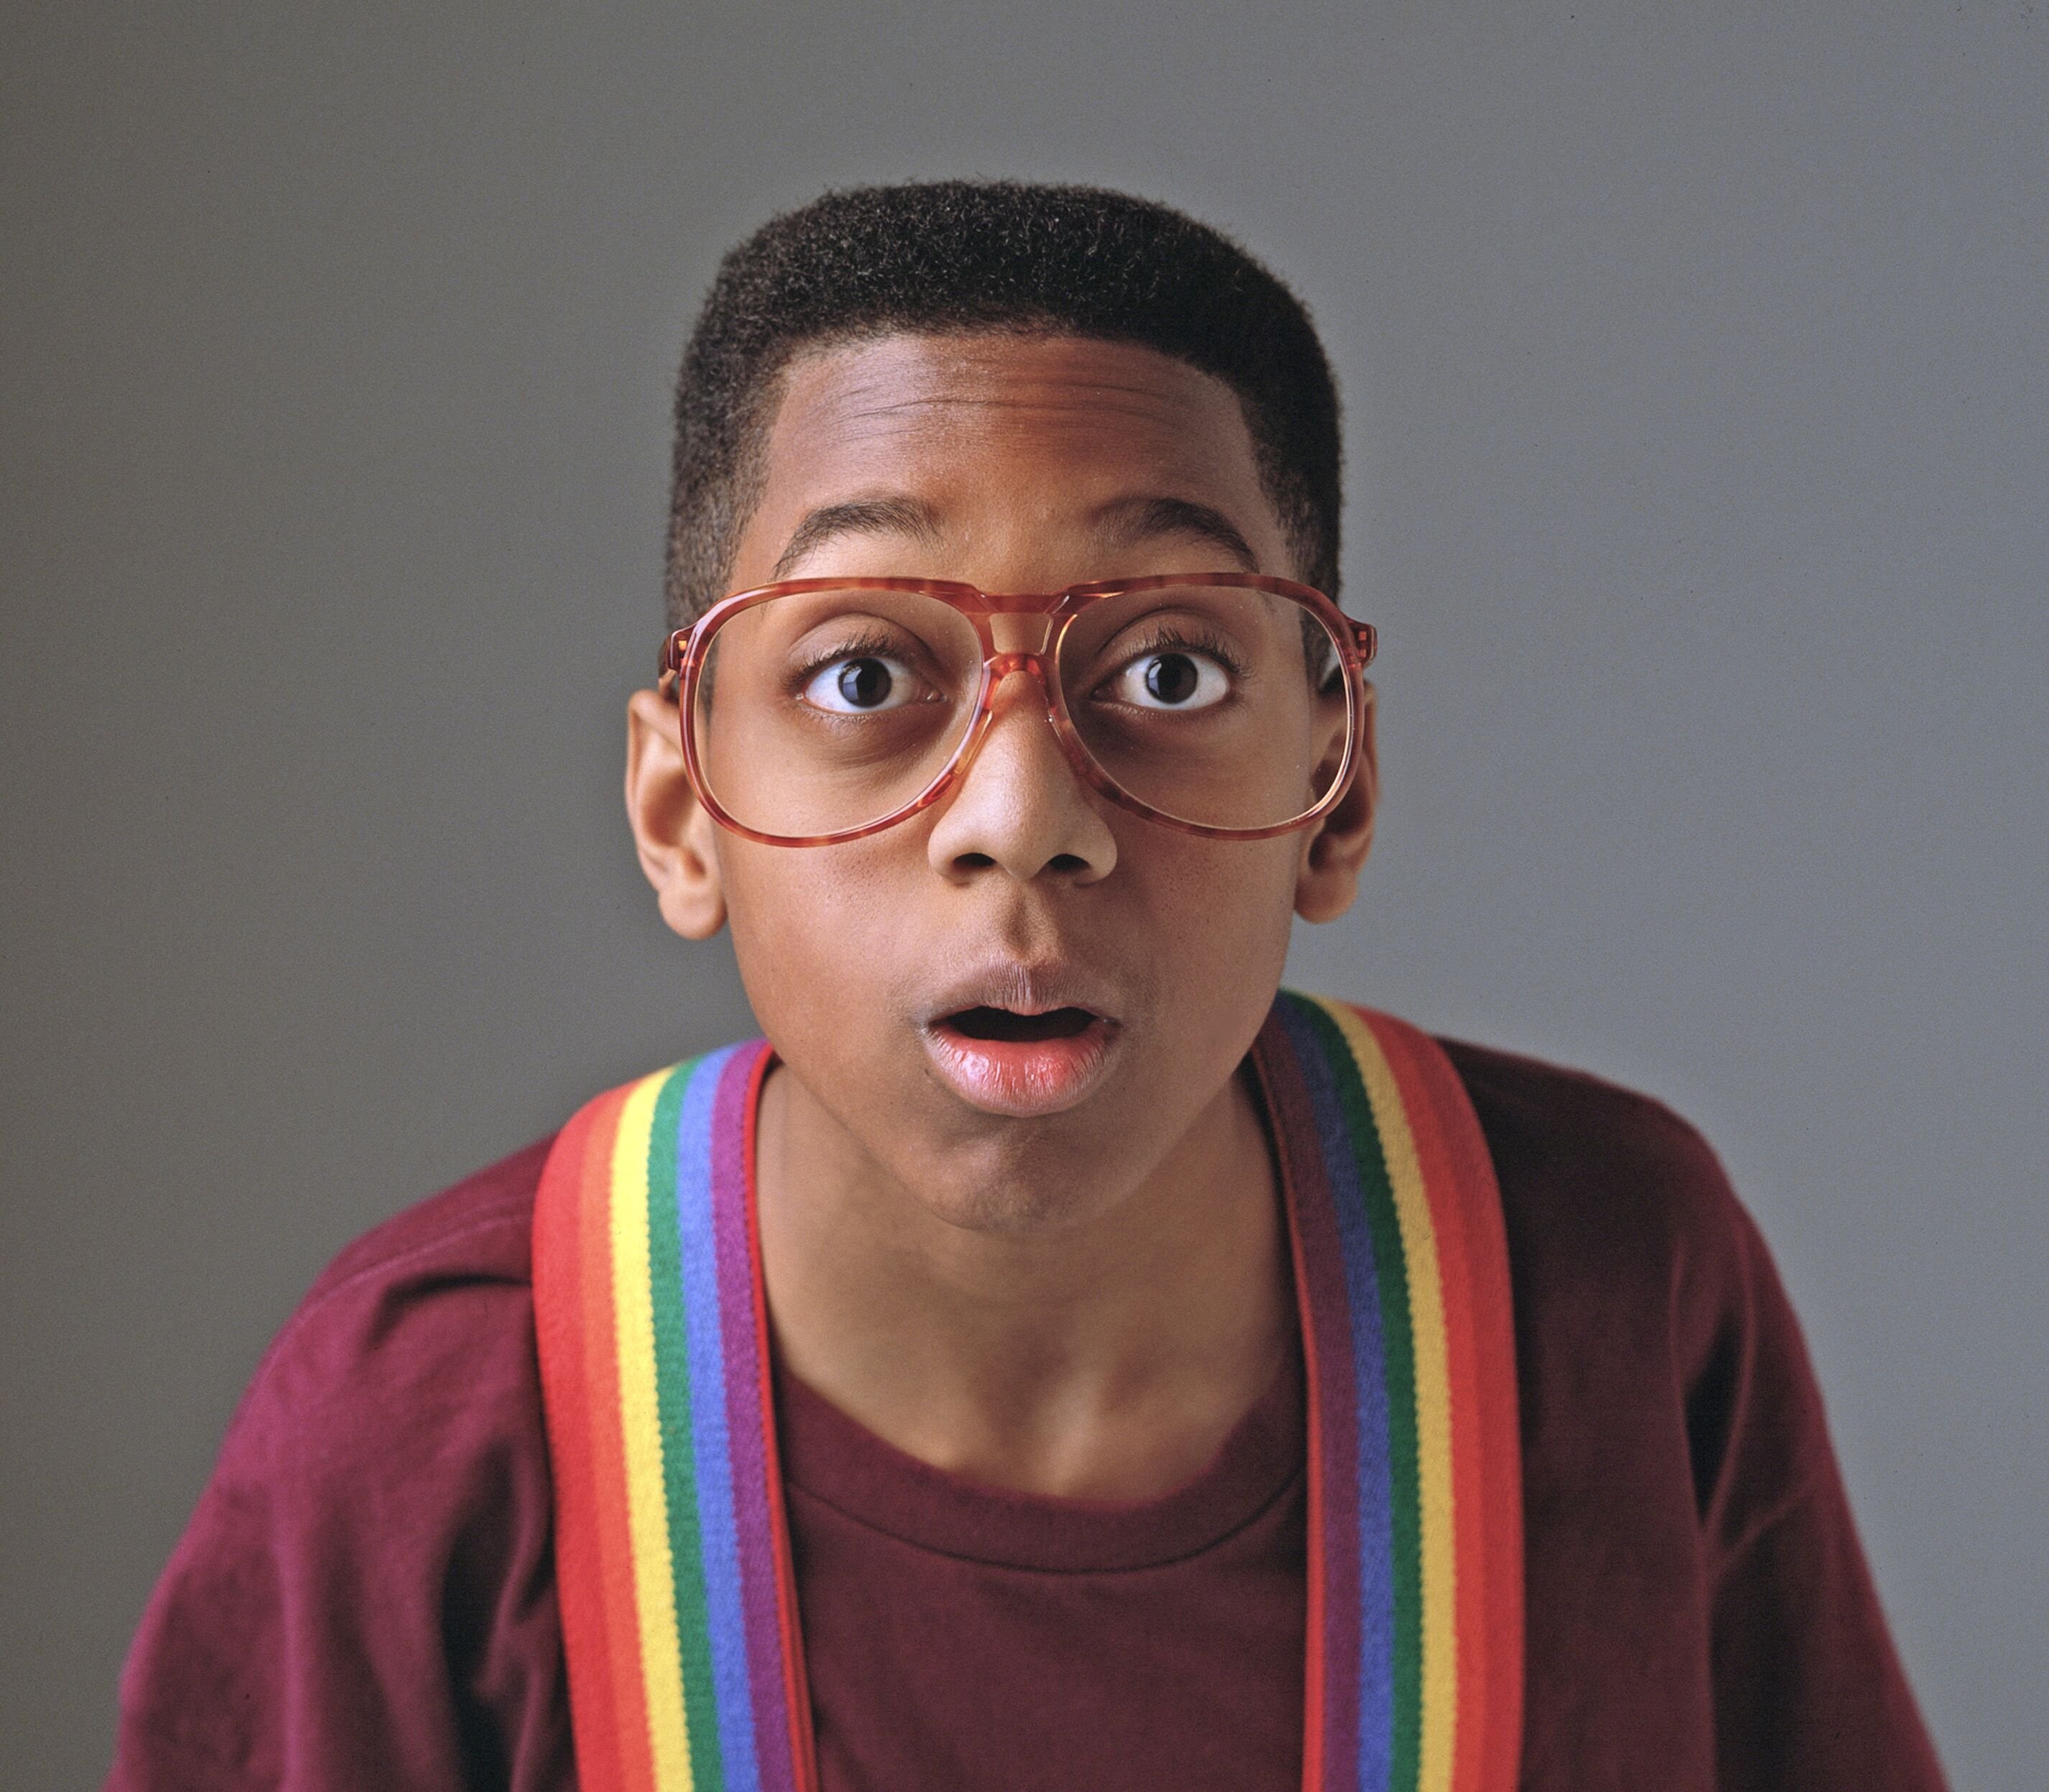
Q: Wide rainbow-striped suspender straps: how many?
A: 2